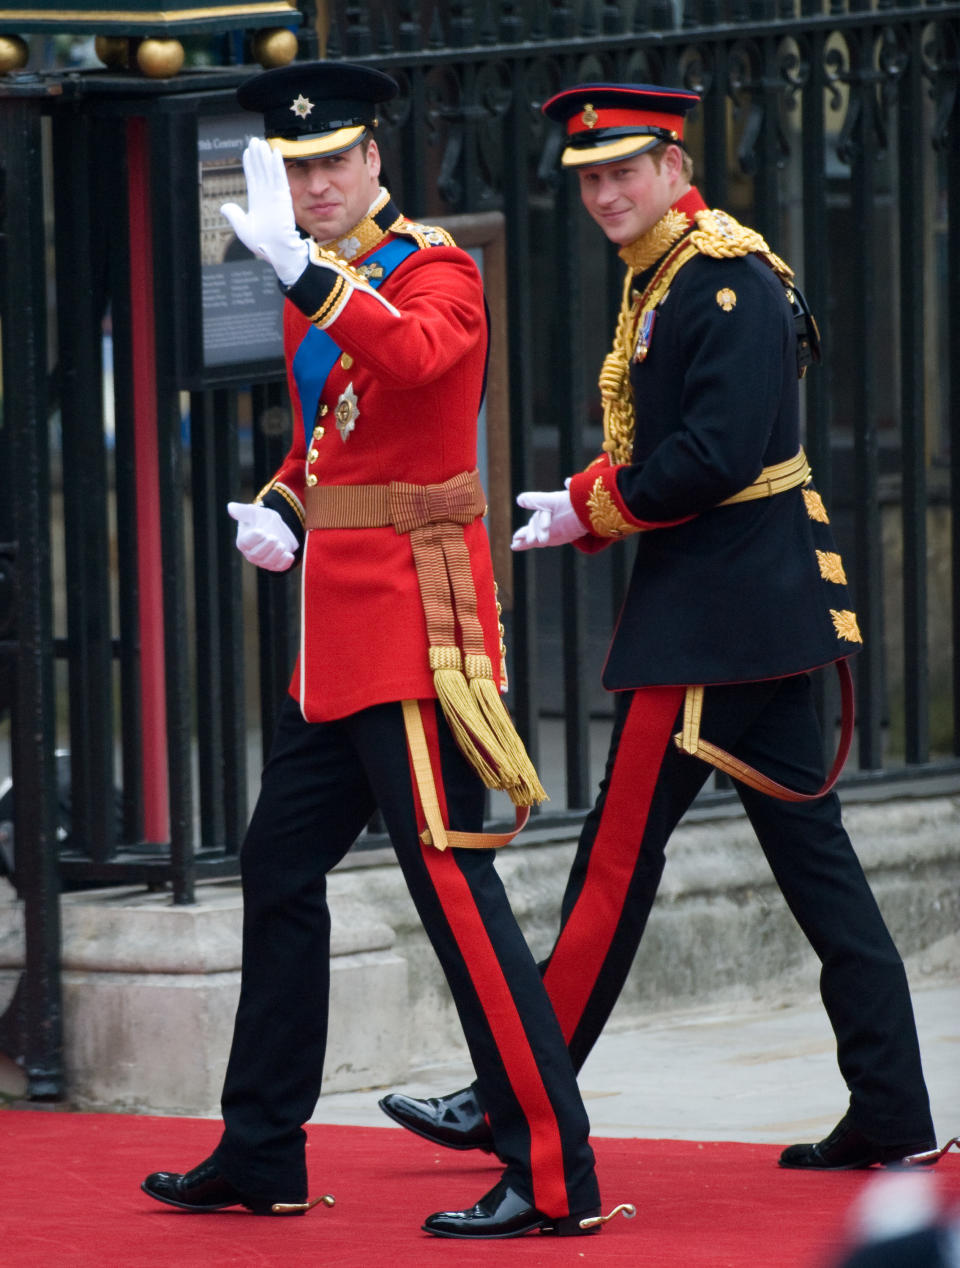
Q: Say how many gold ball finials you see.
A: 4